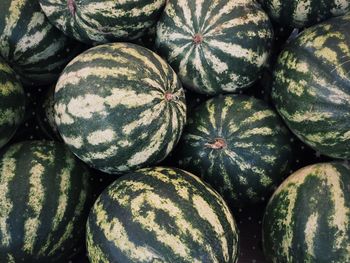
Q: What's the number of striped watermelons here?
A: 11